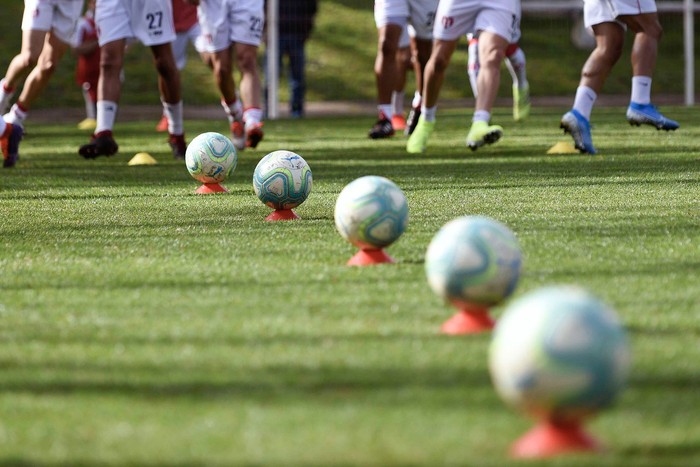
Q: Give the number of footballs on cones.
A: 5